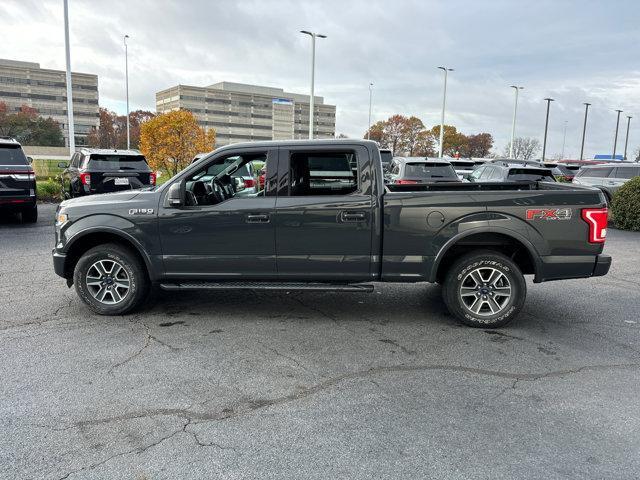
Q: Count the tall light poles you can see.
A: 11